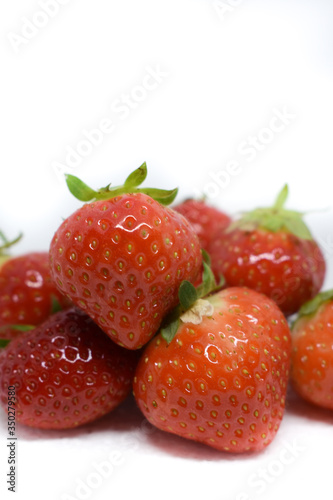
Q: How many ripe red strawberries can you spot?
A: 7